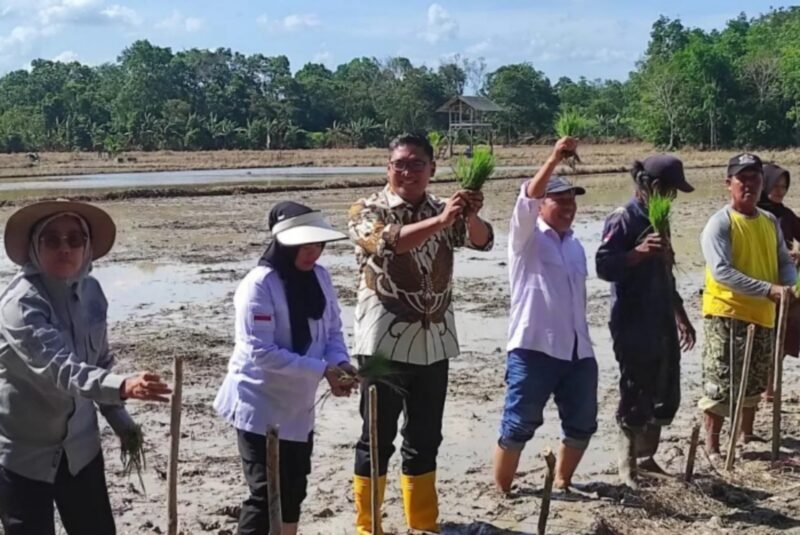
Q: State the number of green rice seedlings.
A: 5